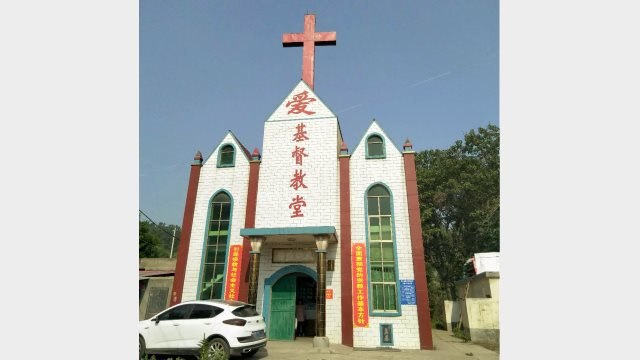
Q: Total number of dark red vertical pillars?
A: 4